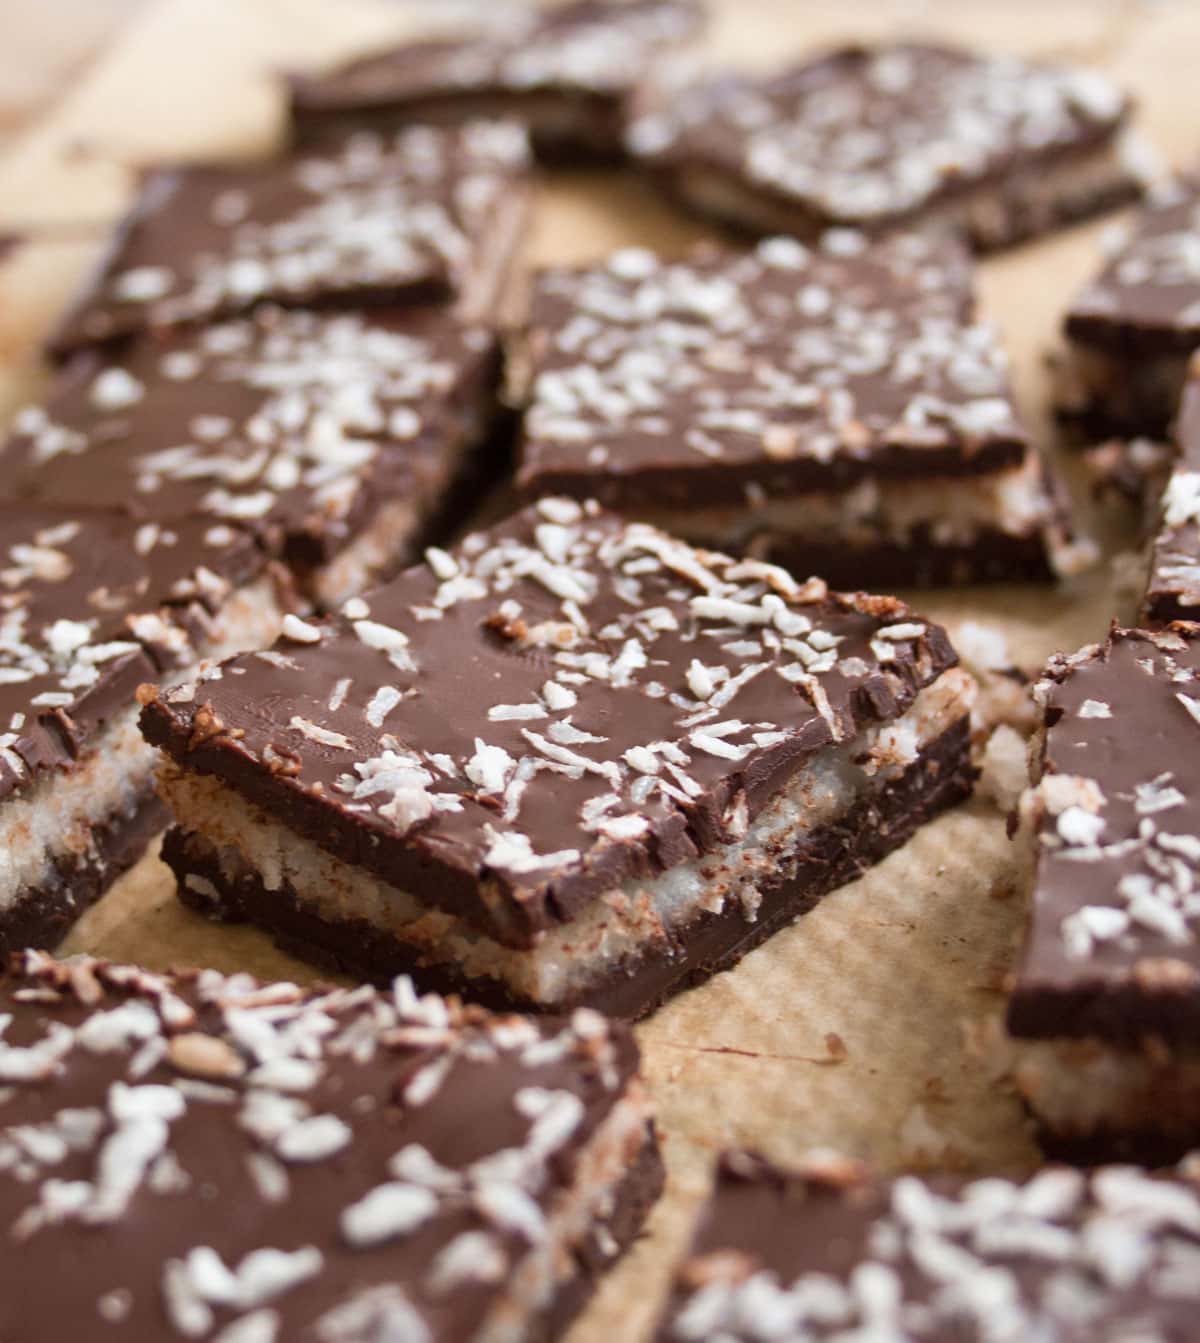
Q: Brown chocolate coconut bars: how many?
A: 12